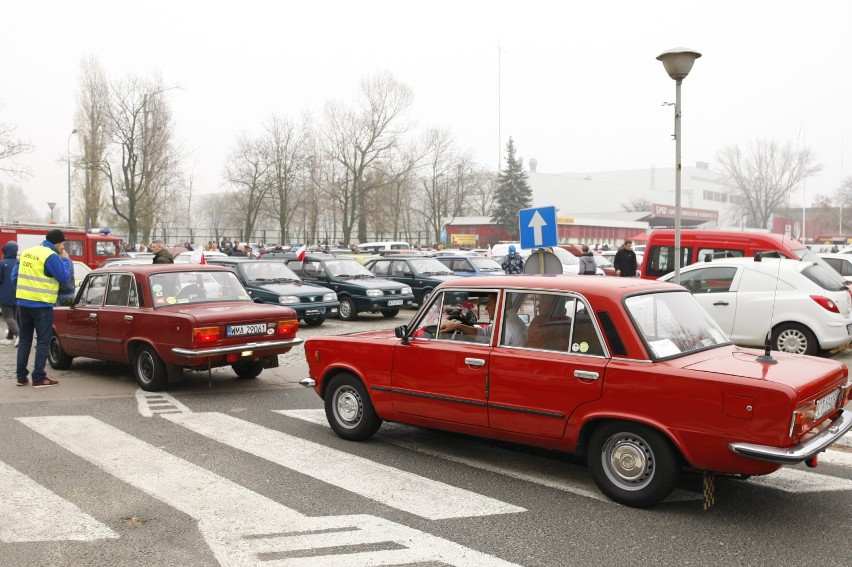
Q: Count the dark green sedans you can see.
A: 3